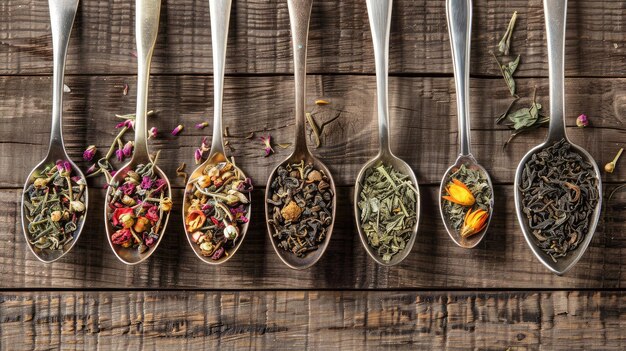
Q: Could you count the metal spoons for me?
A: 7